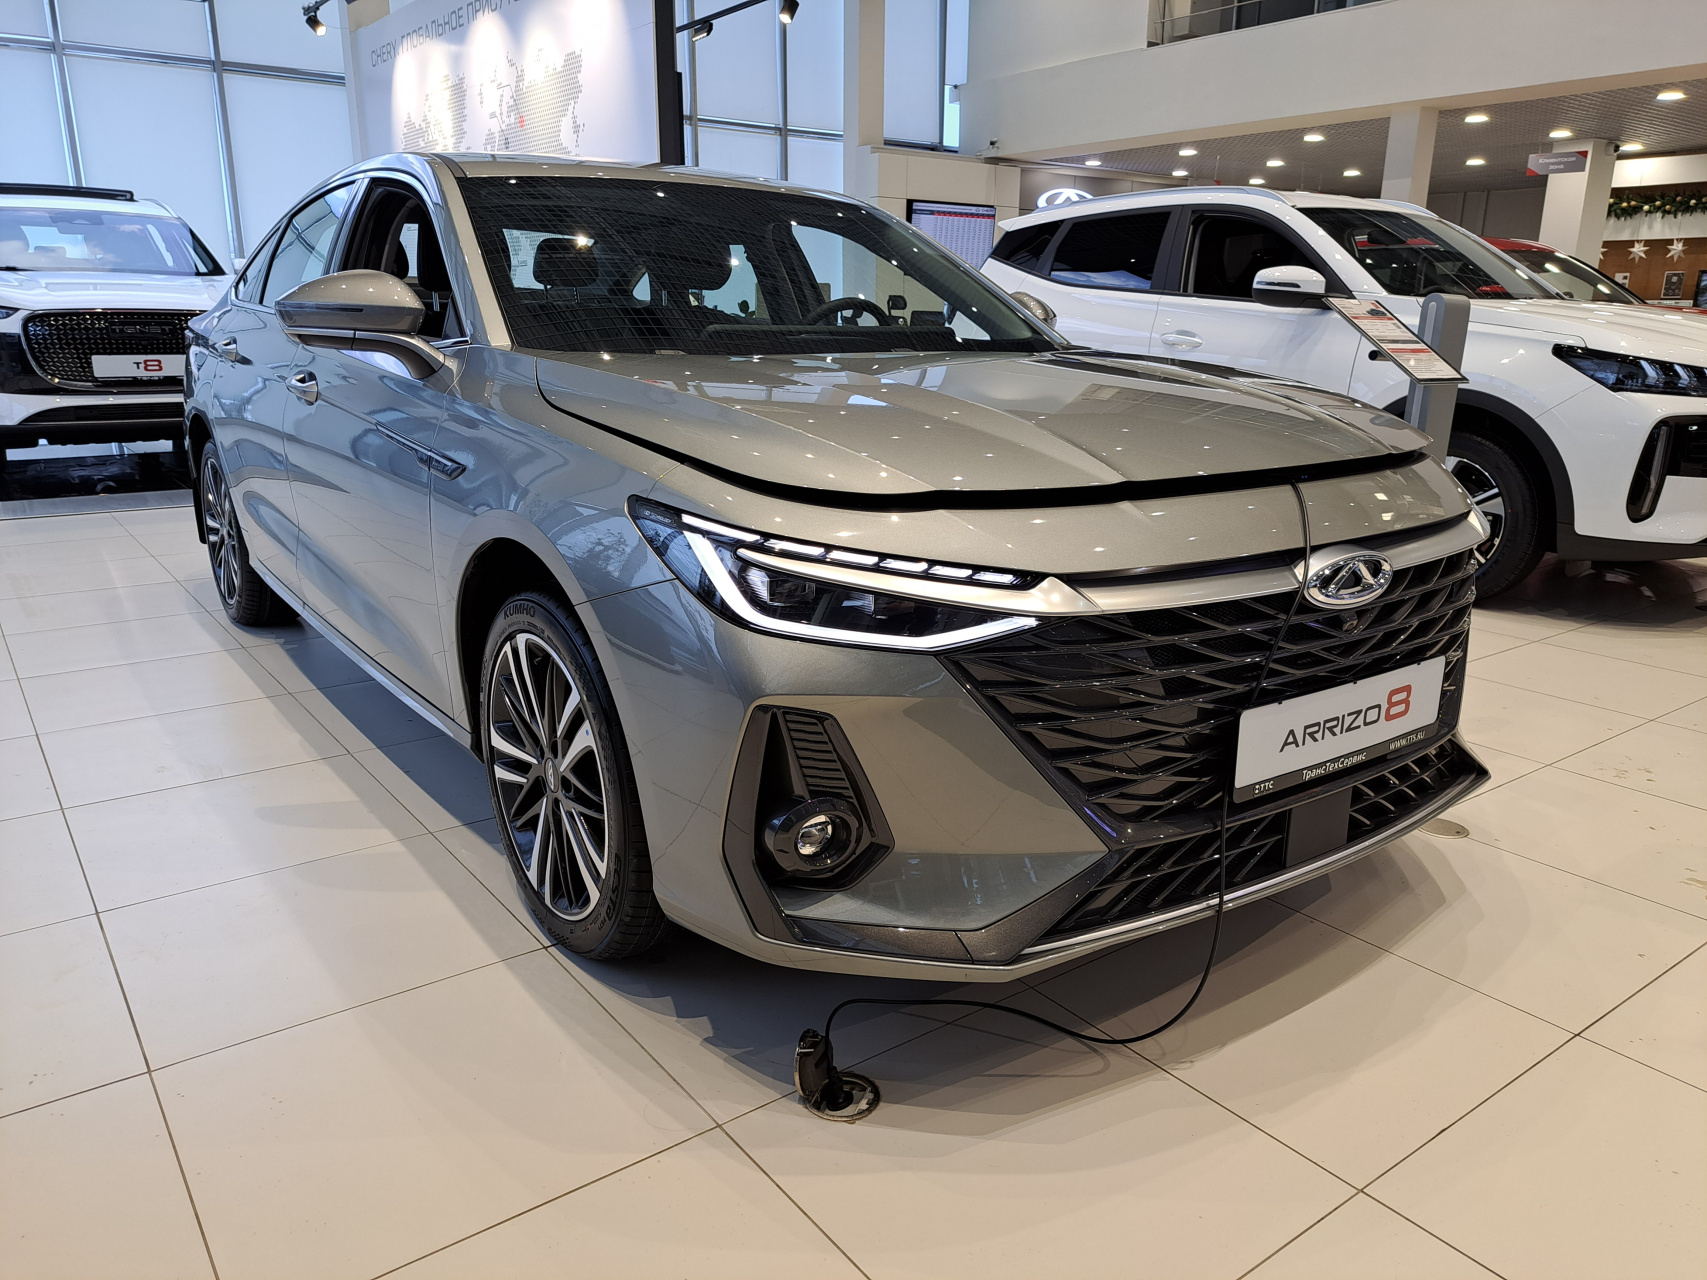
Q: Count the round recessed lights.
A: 12